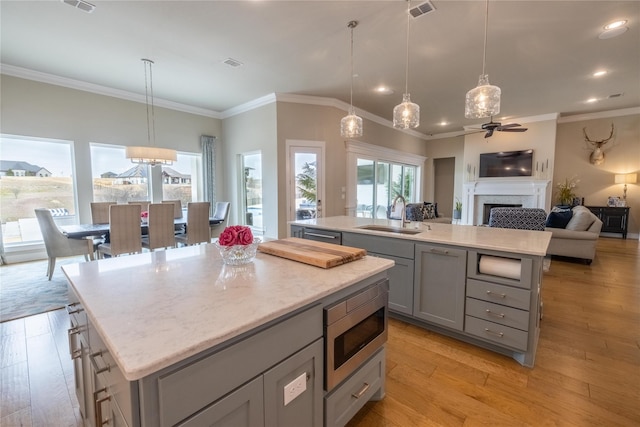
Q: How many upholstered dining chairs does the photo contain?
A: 8